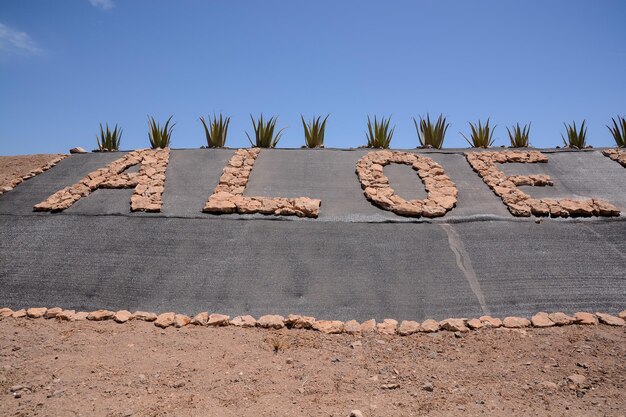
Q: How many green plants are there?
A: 11